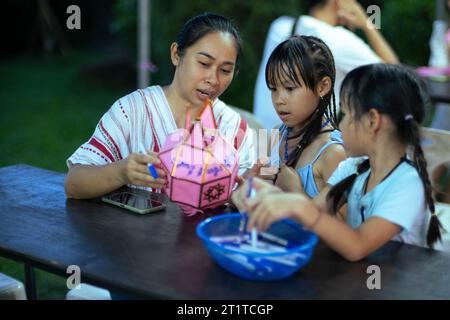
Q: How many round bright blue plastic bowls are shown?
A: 1